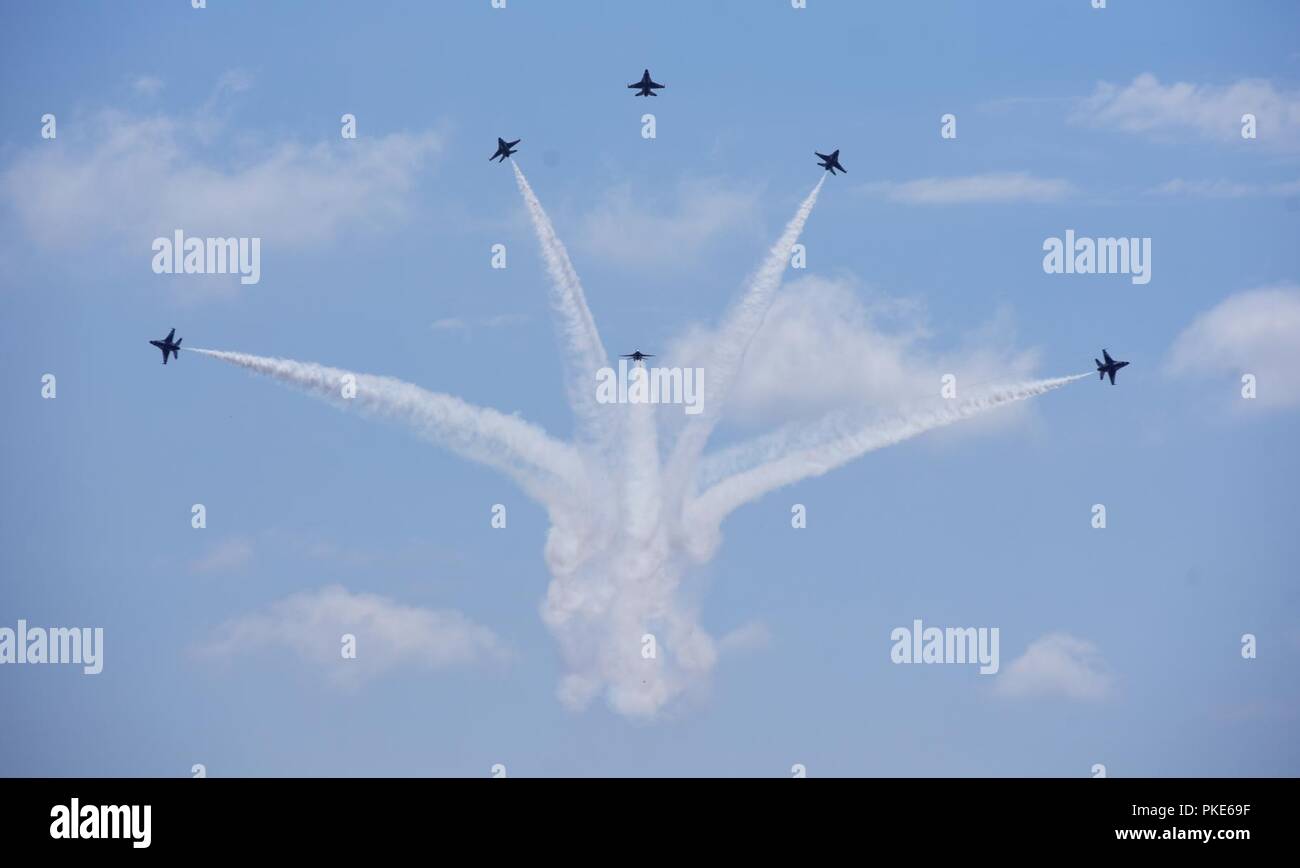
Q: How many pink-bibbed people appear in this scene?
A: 0